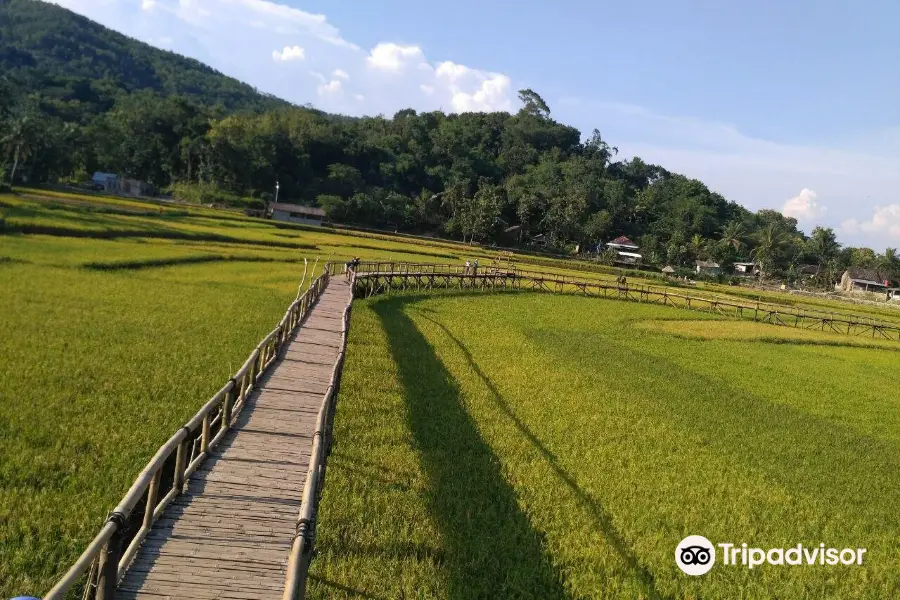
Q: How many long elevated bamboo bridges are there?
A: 1